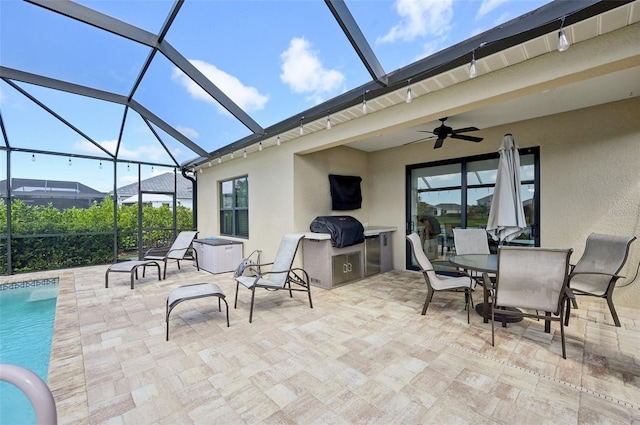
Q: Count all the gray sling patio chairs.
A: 6